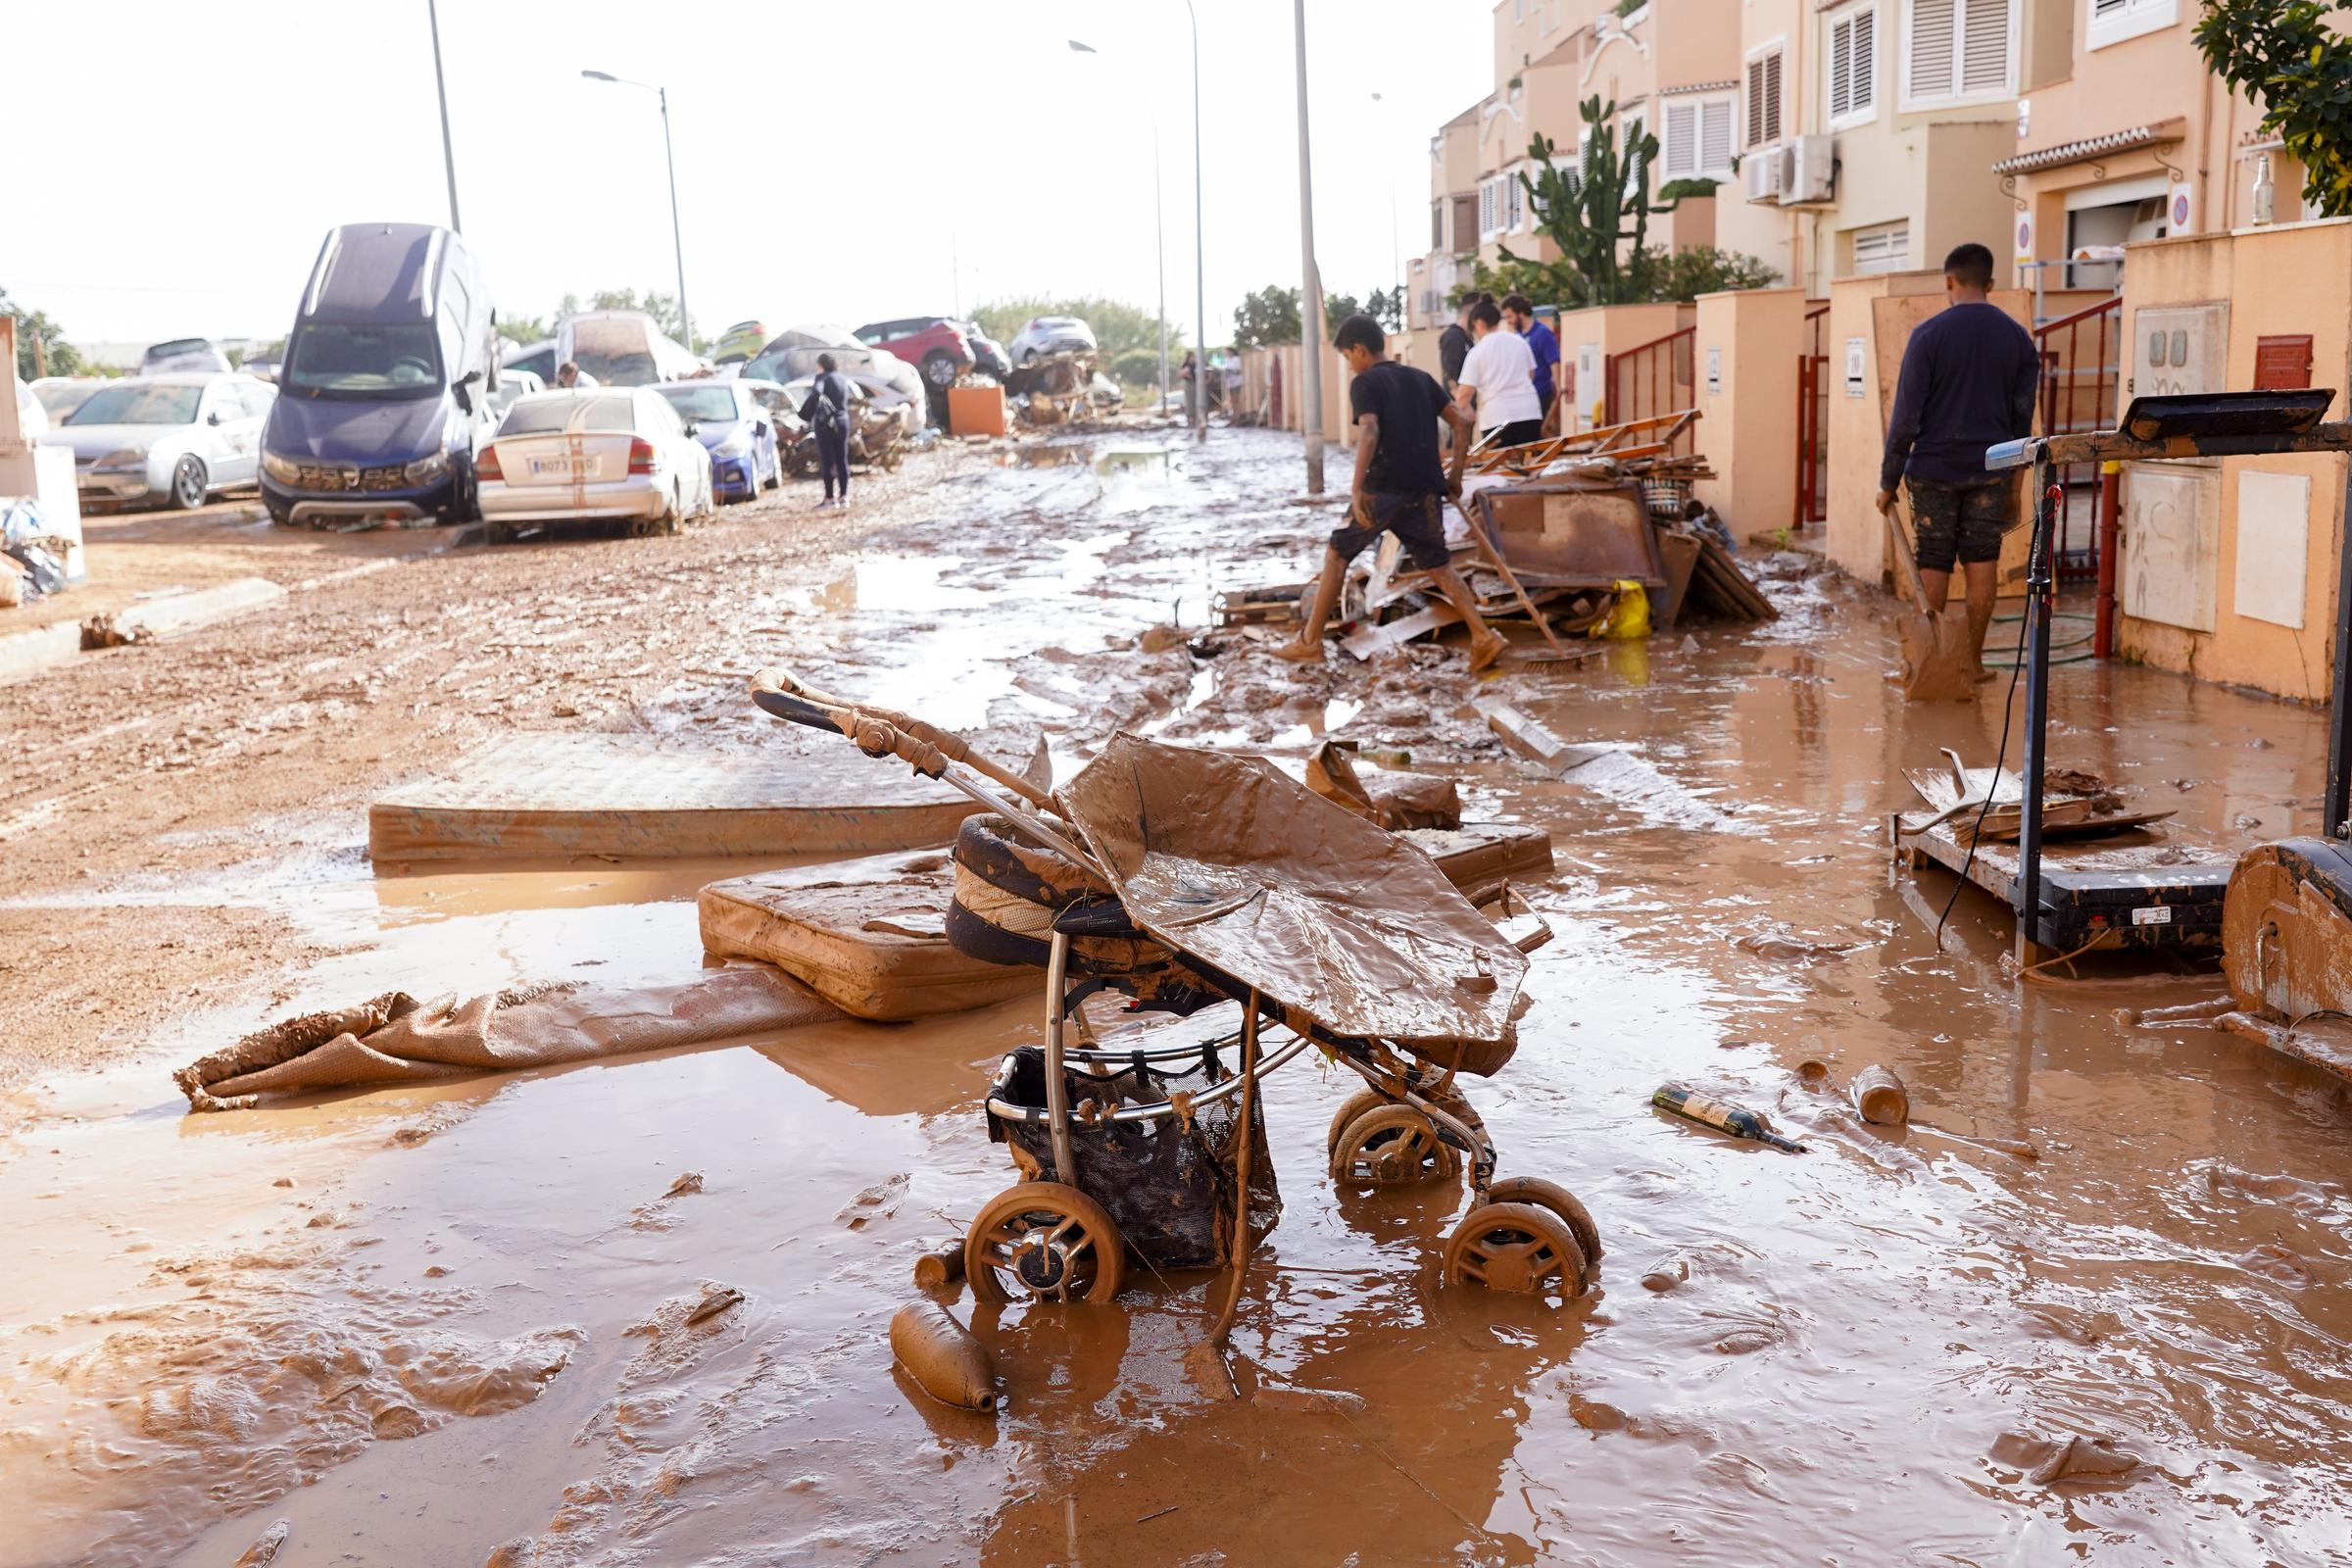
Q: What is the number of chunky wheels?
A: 5